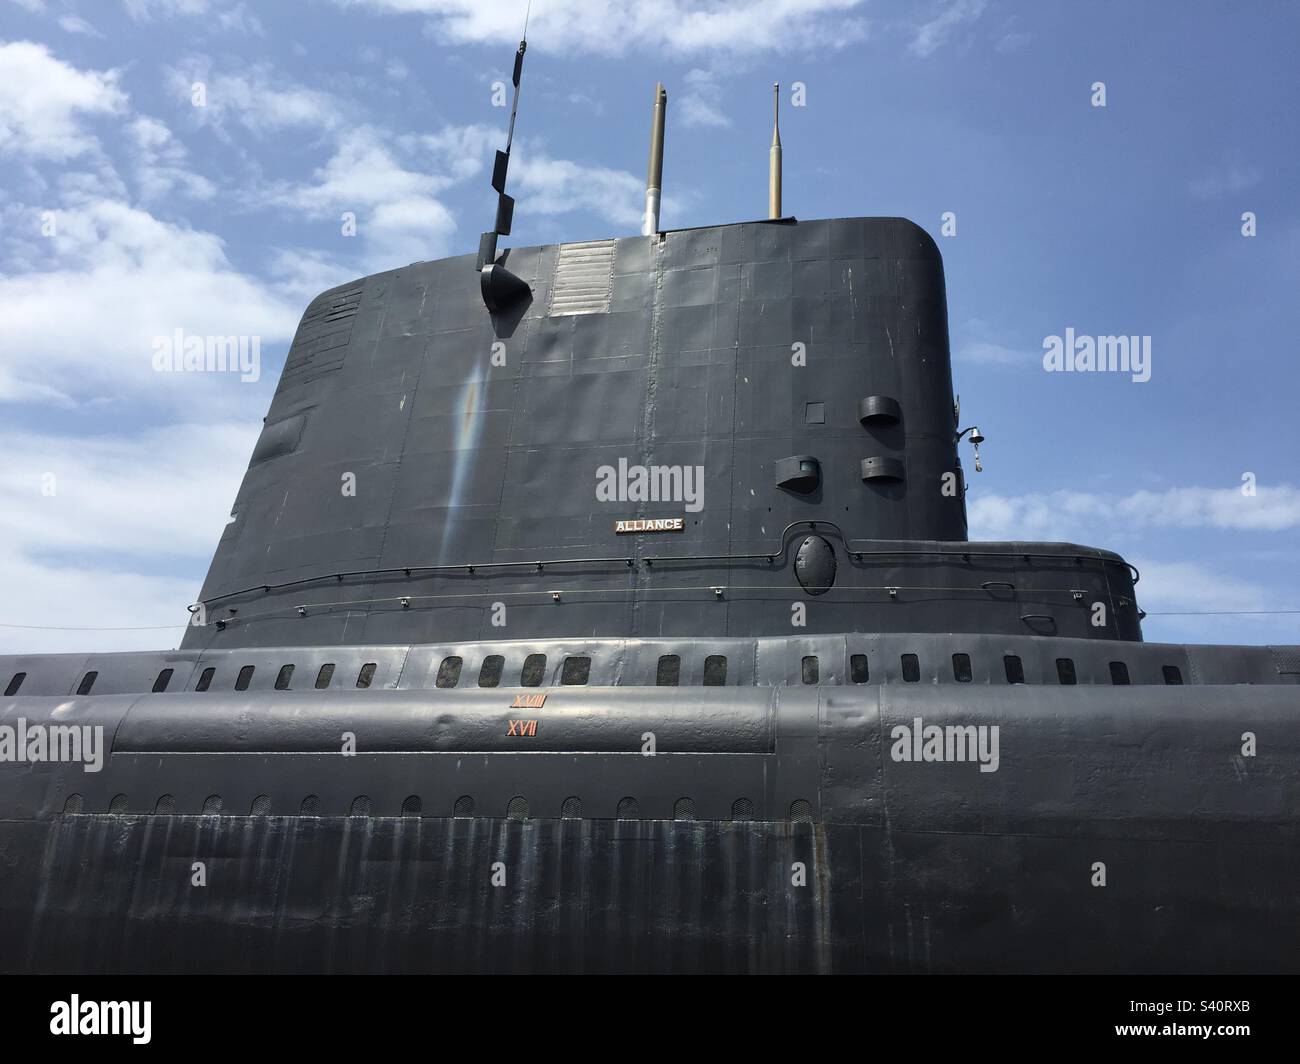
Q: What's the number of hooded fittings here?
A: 3